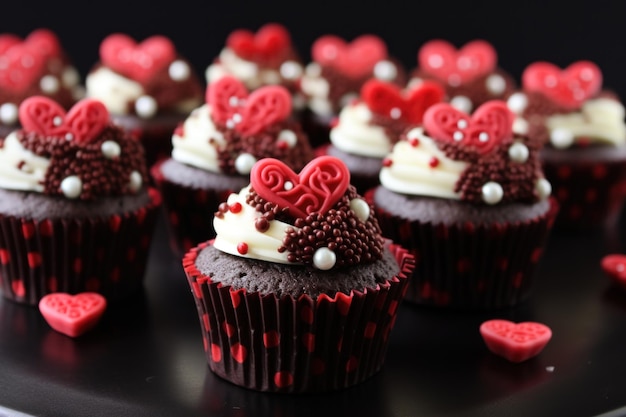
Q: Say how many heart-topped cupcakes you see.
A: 11